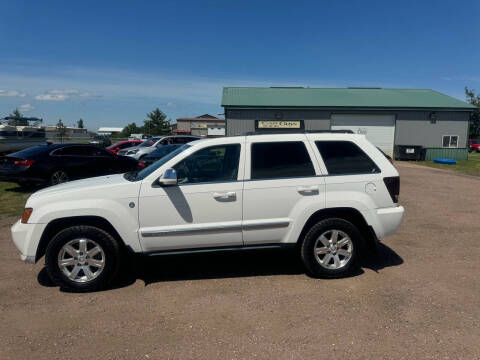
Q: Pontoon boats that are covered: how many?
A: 1